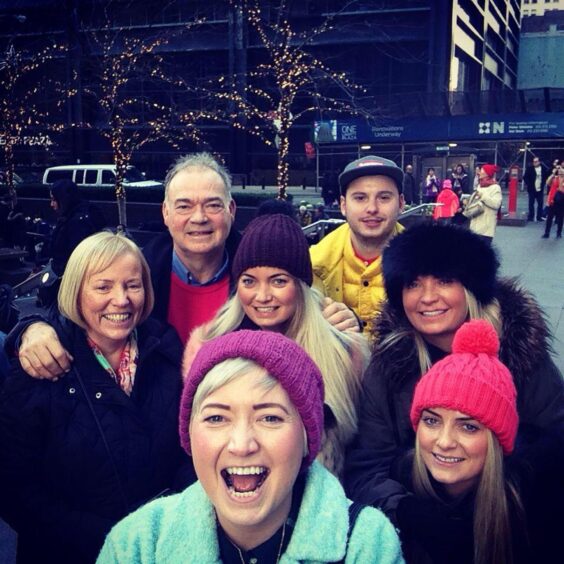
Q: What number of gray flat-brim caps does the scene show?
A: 1